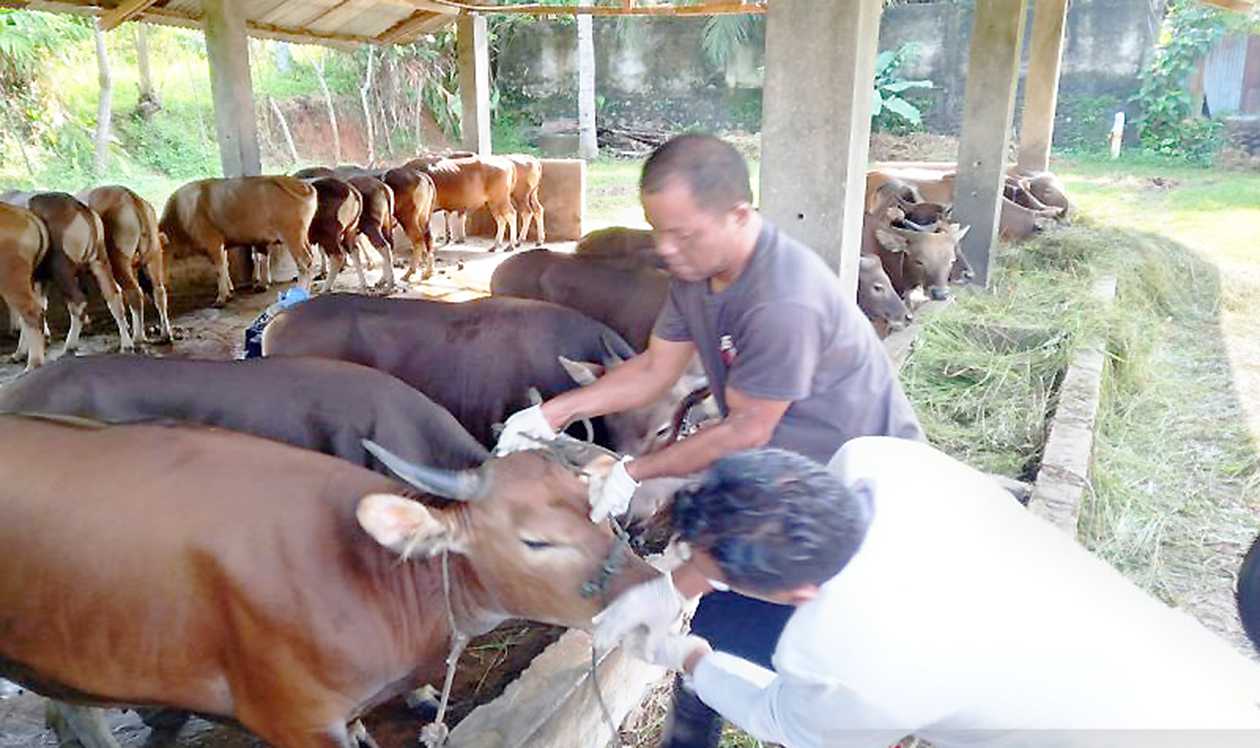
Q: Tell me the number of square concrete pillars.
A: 5